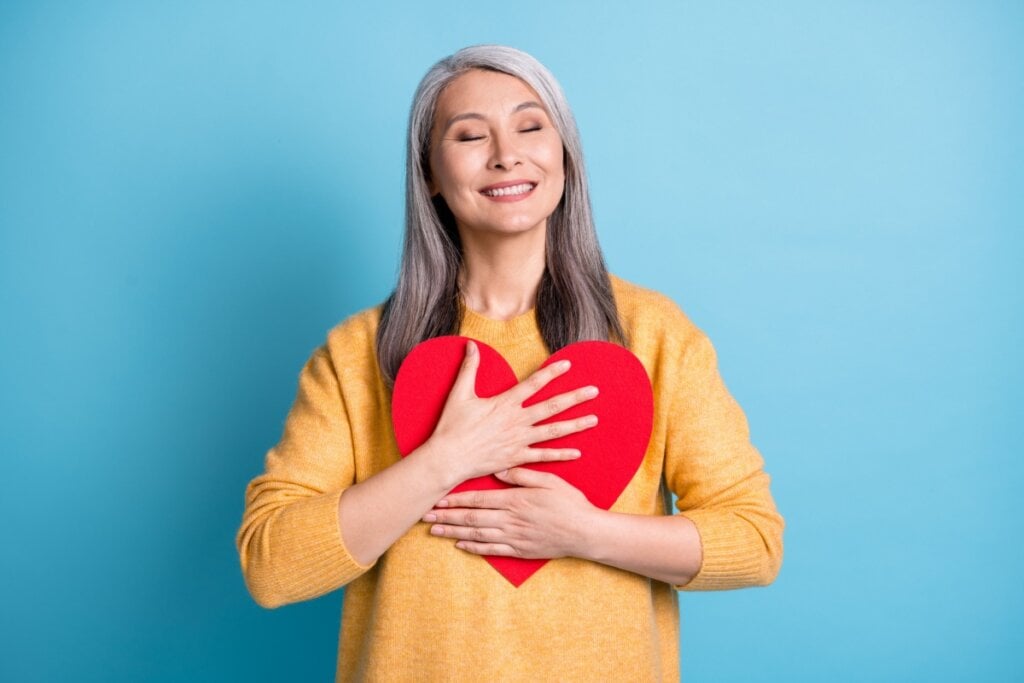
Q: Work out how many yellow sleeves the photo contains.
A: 2